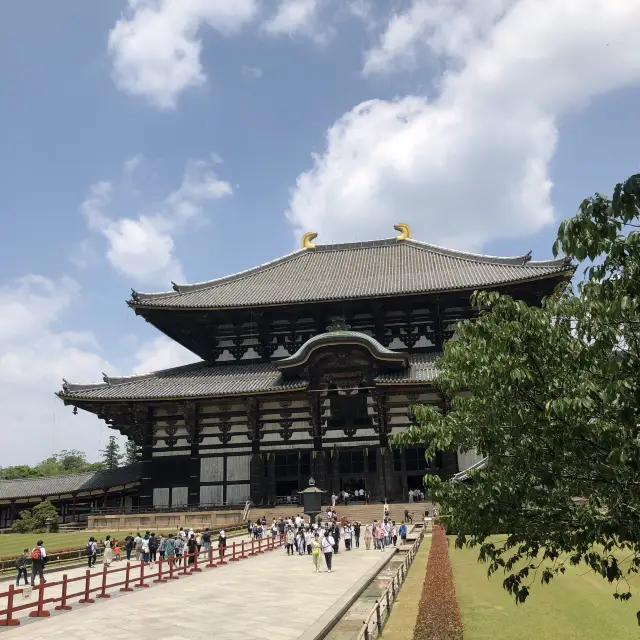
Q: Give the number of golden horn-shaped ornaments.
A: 2